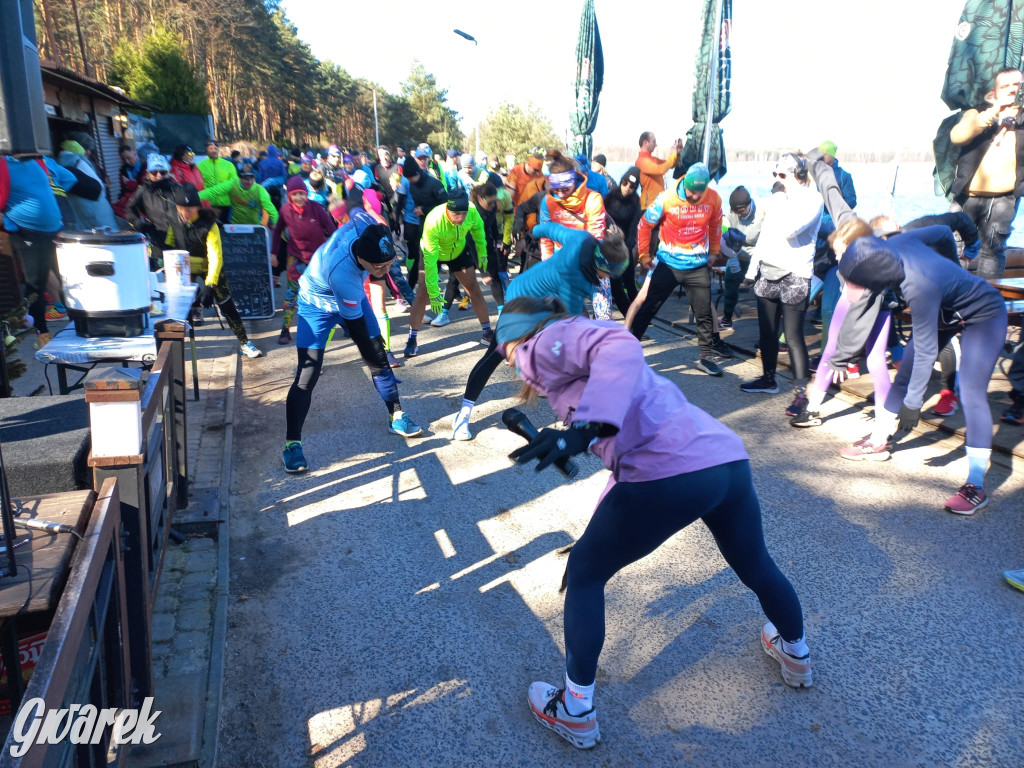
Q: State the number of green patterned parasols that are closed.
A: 3